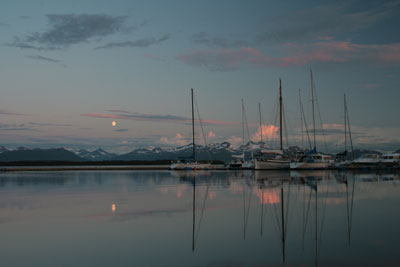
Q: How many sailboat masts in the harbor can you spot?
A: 7